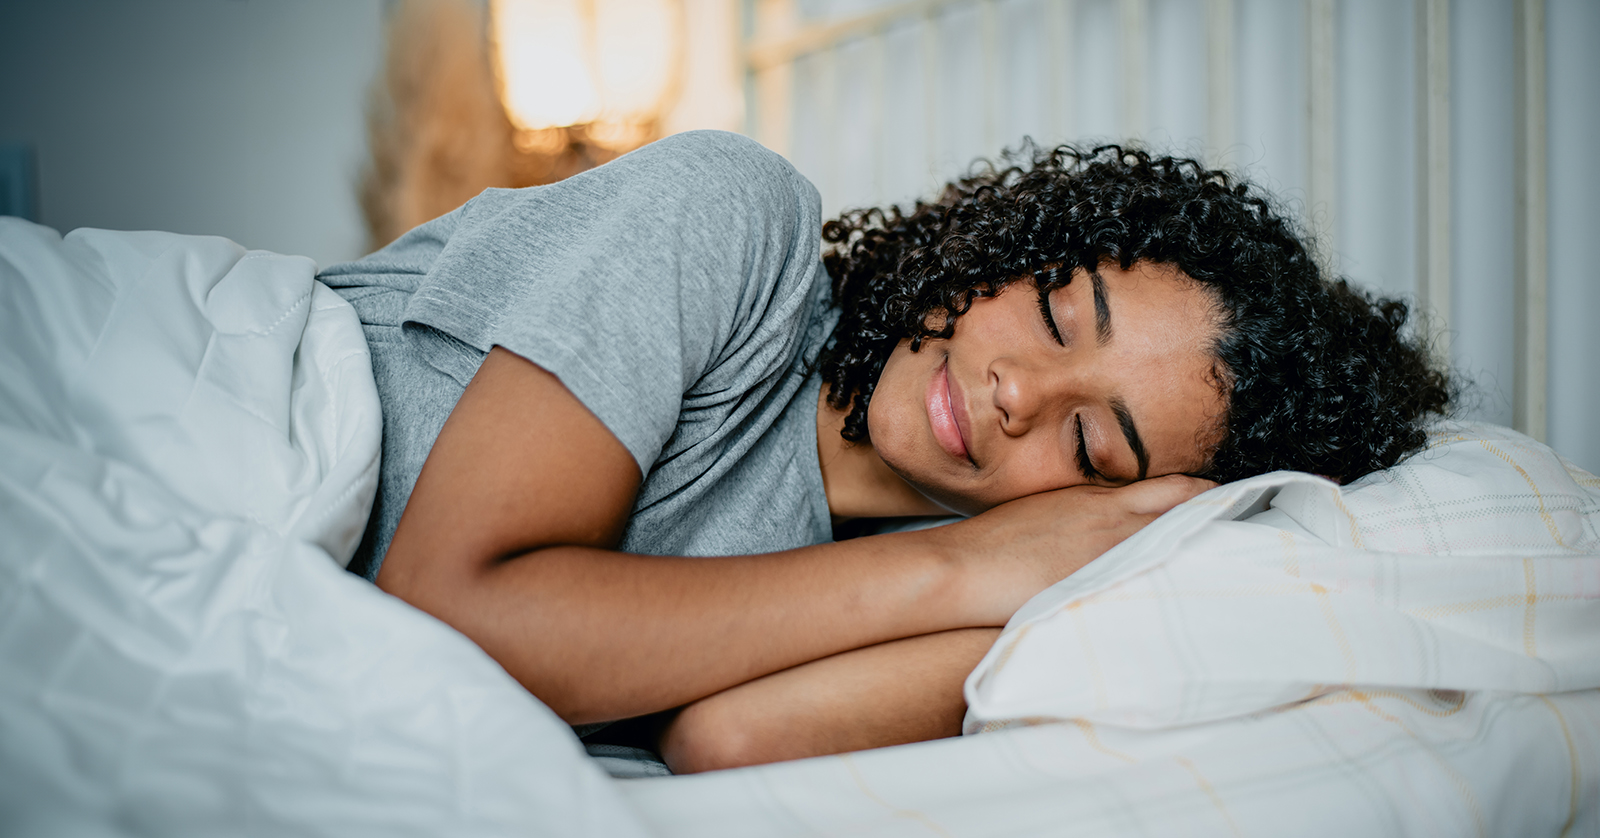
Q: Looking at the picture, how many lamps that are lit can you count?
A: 1